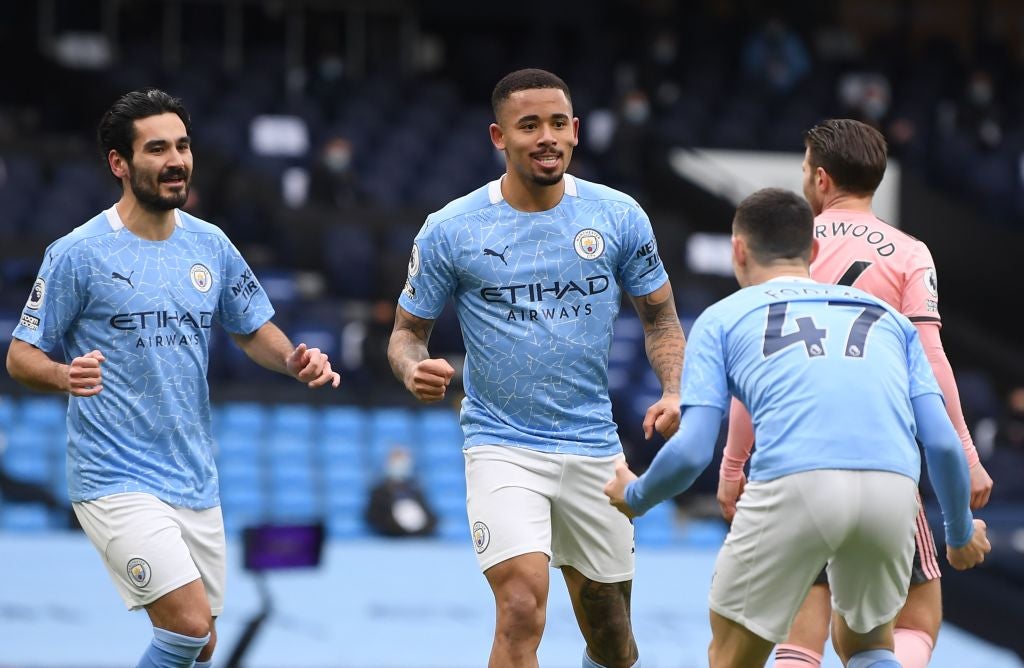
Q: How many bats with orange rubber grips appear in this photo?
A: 0